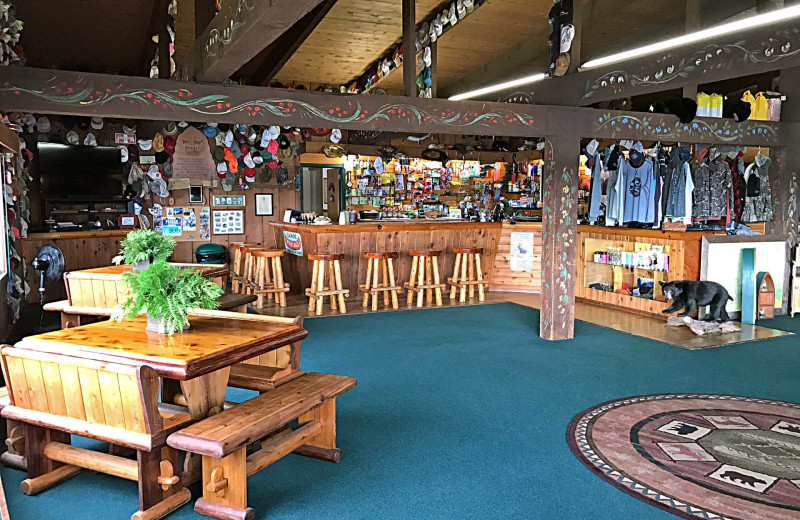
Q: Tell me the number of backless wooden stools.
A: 7